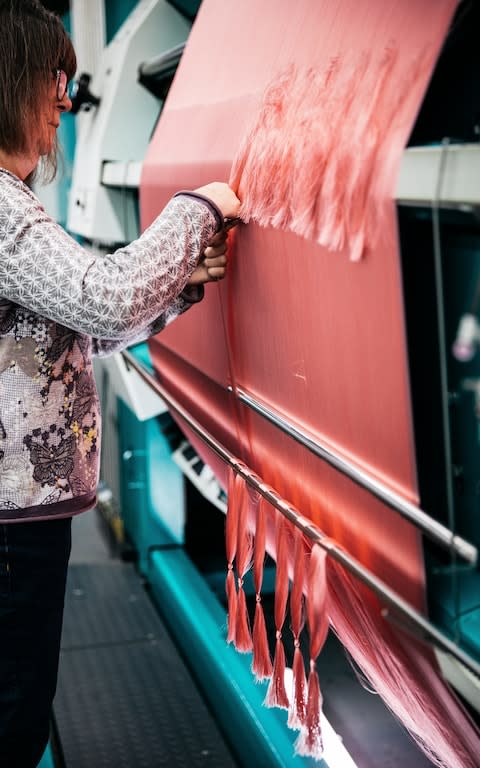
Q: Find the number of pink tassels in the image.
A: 6